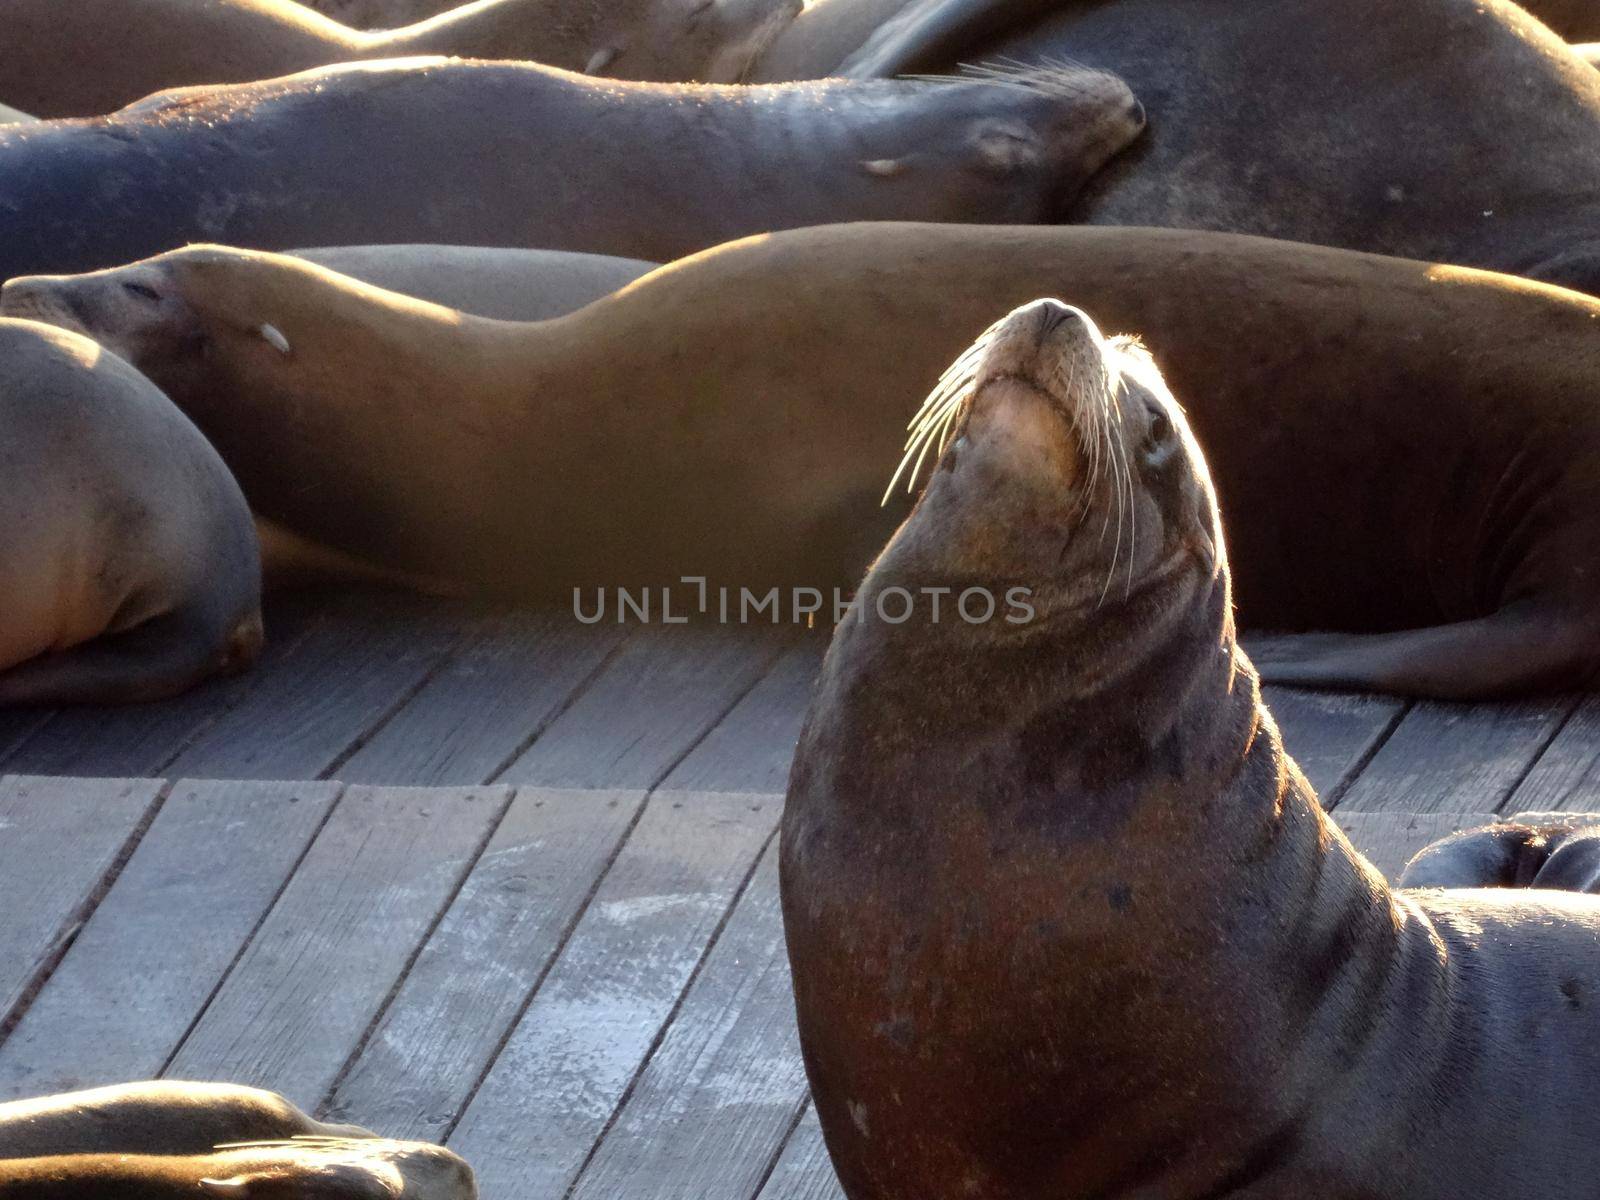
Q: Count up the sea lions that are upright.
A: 1